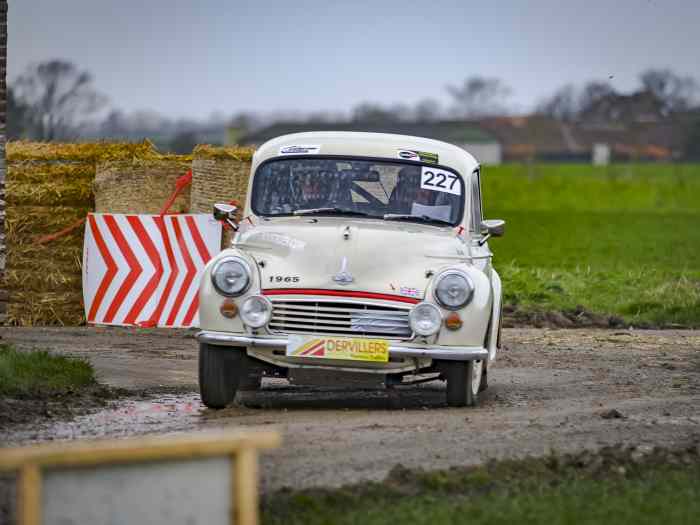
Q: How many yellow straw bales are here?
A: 3